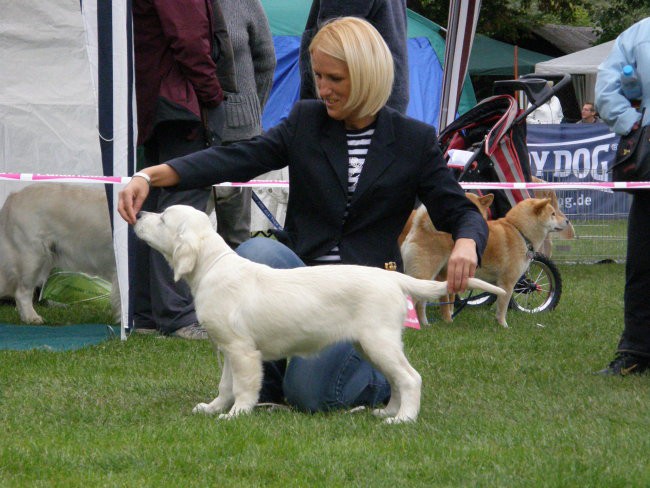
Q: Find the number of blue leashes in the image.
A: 1